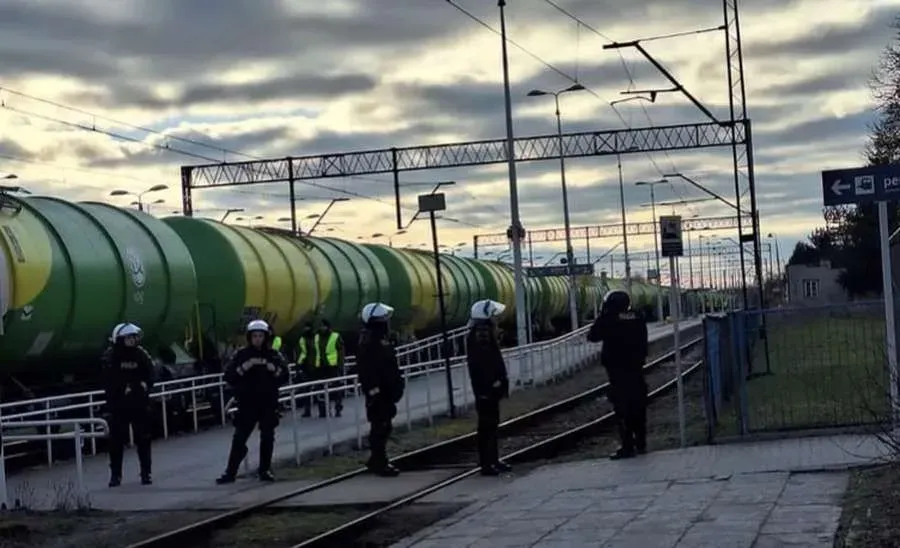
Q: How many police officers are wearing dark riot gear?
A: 5